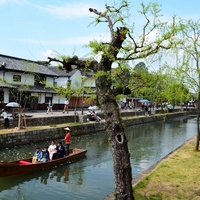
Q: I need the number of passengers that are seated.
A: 4